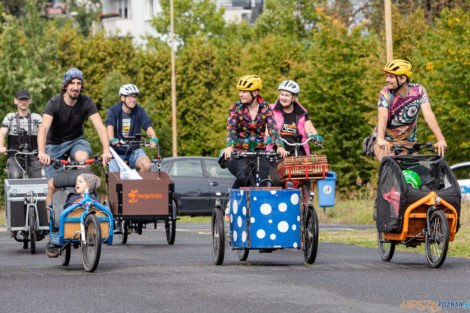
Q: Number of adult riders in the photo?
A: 6